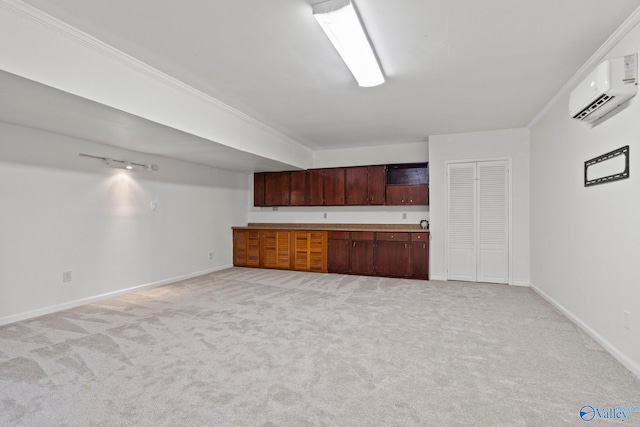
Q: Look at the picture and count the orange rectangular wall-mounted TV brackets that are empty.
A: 0